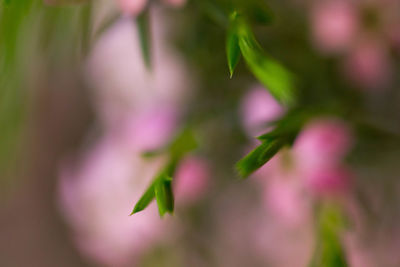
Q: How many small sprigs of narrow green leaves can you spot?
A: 3